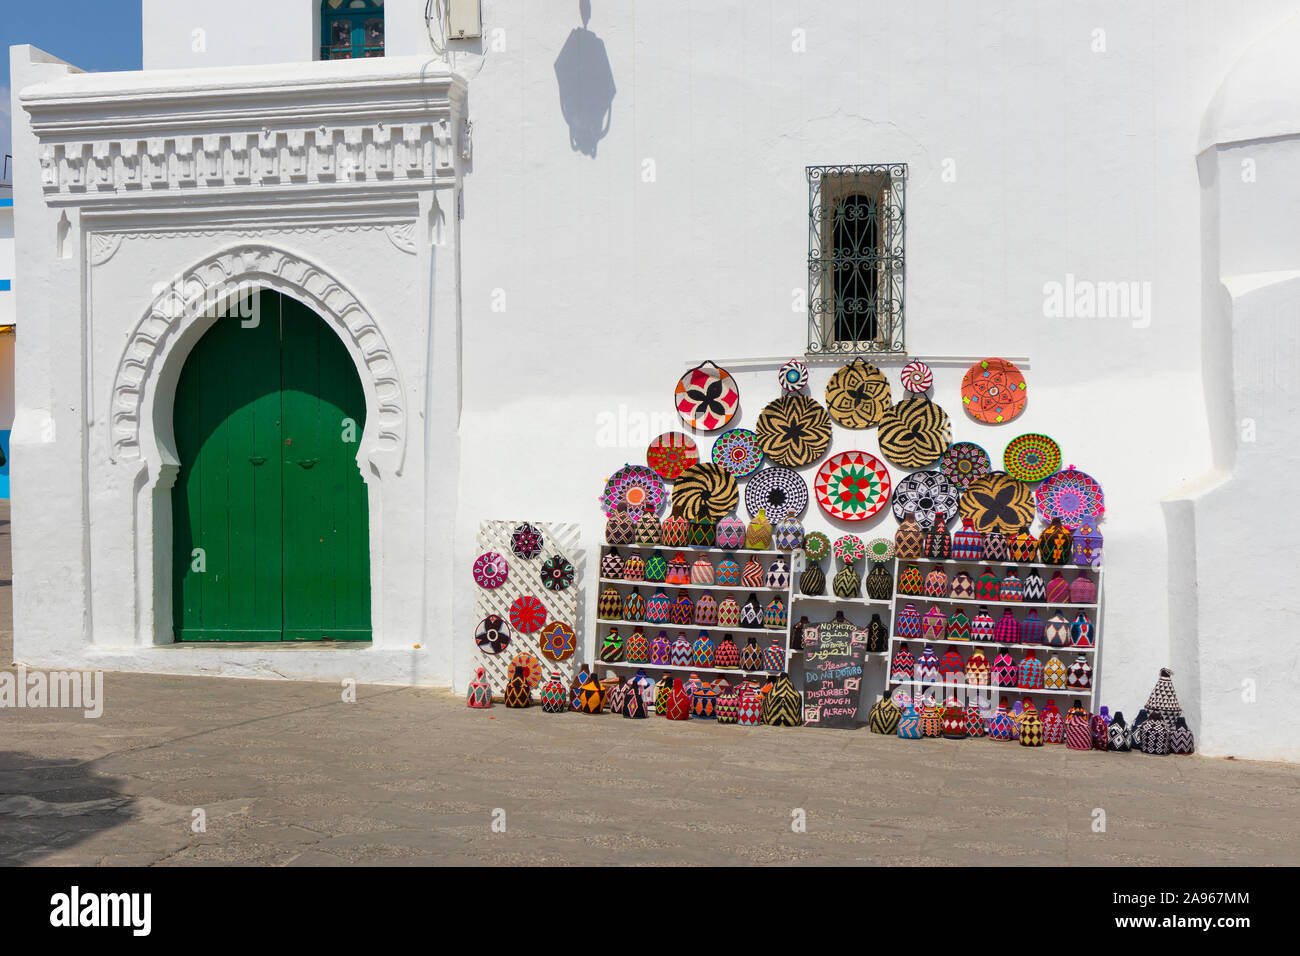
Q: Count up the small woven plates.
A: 12